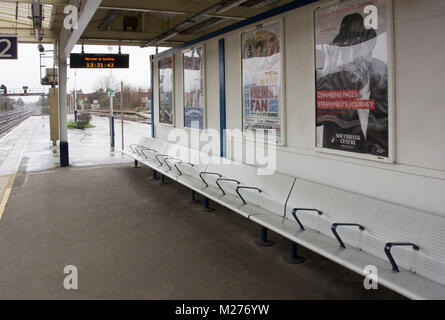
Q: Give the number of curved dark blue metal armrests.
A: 12